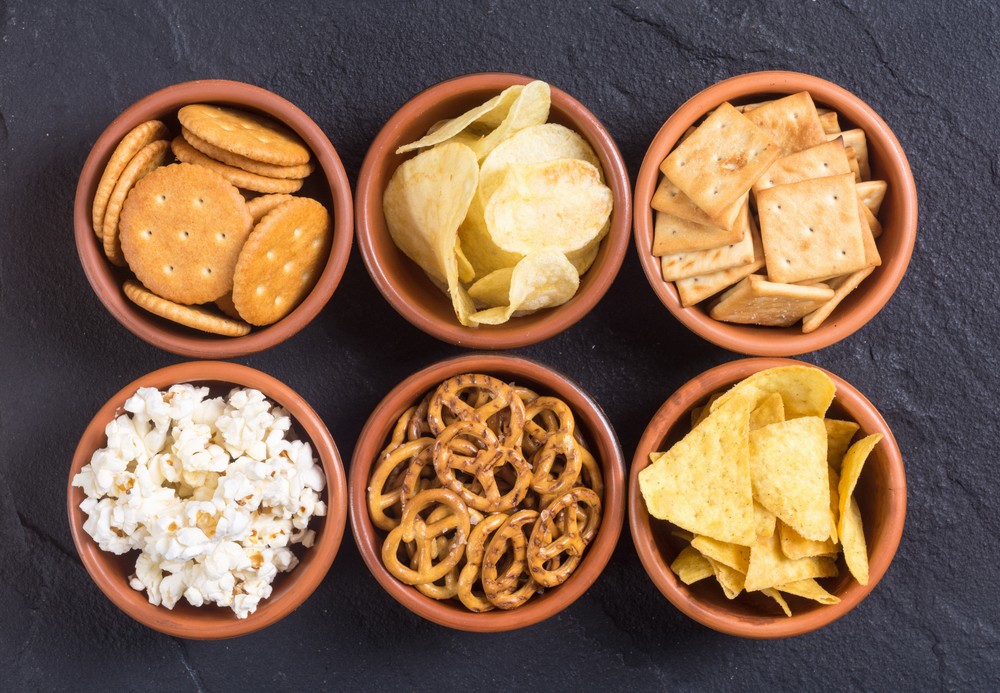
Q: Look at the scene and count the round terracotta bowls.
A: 6